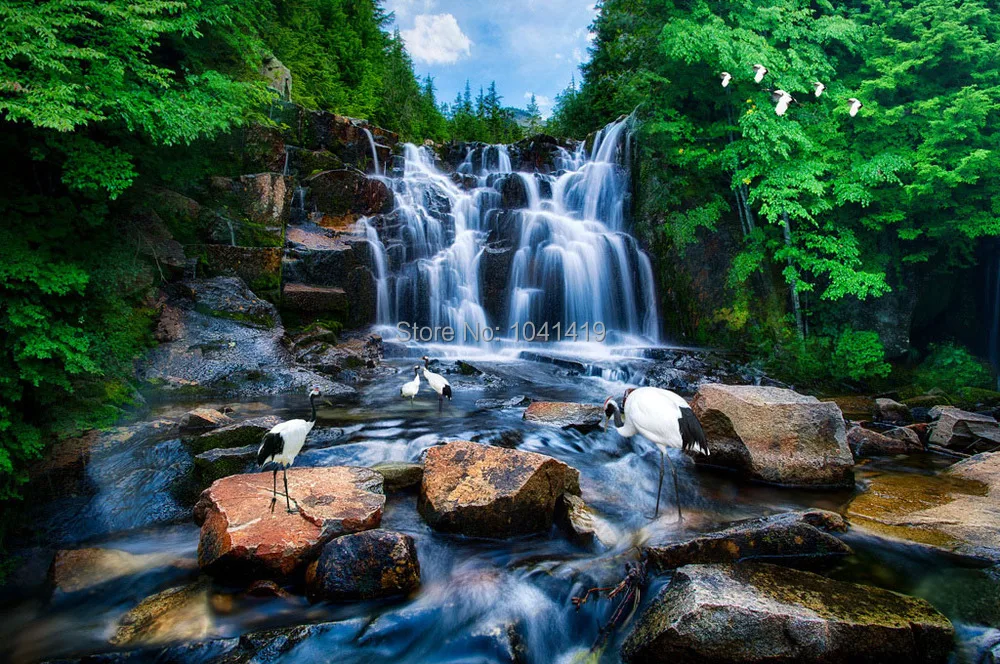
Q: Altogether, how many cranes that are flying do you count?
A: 5